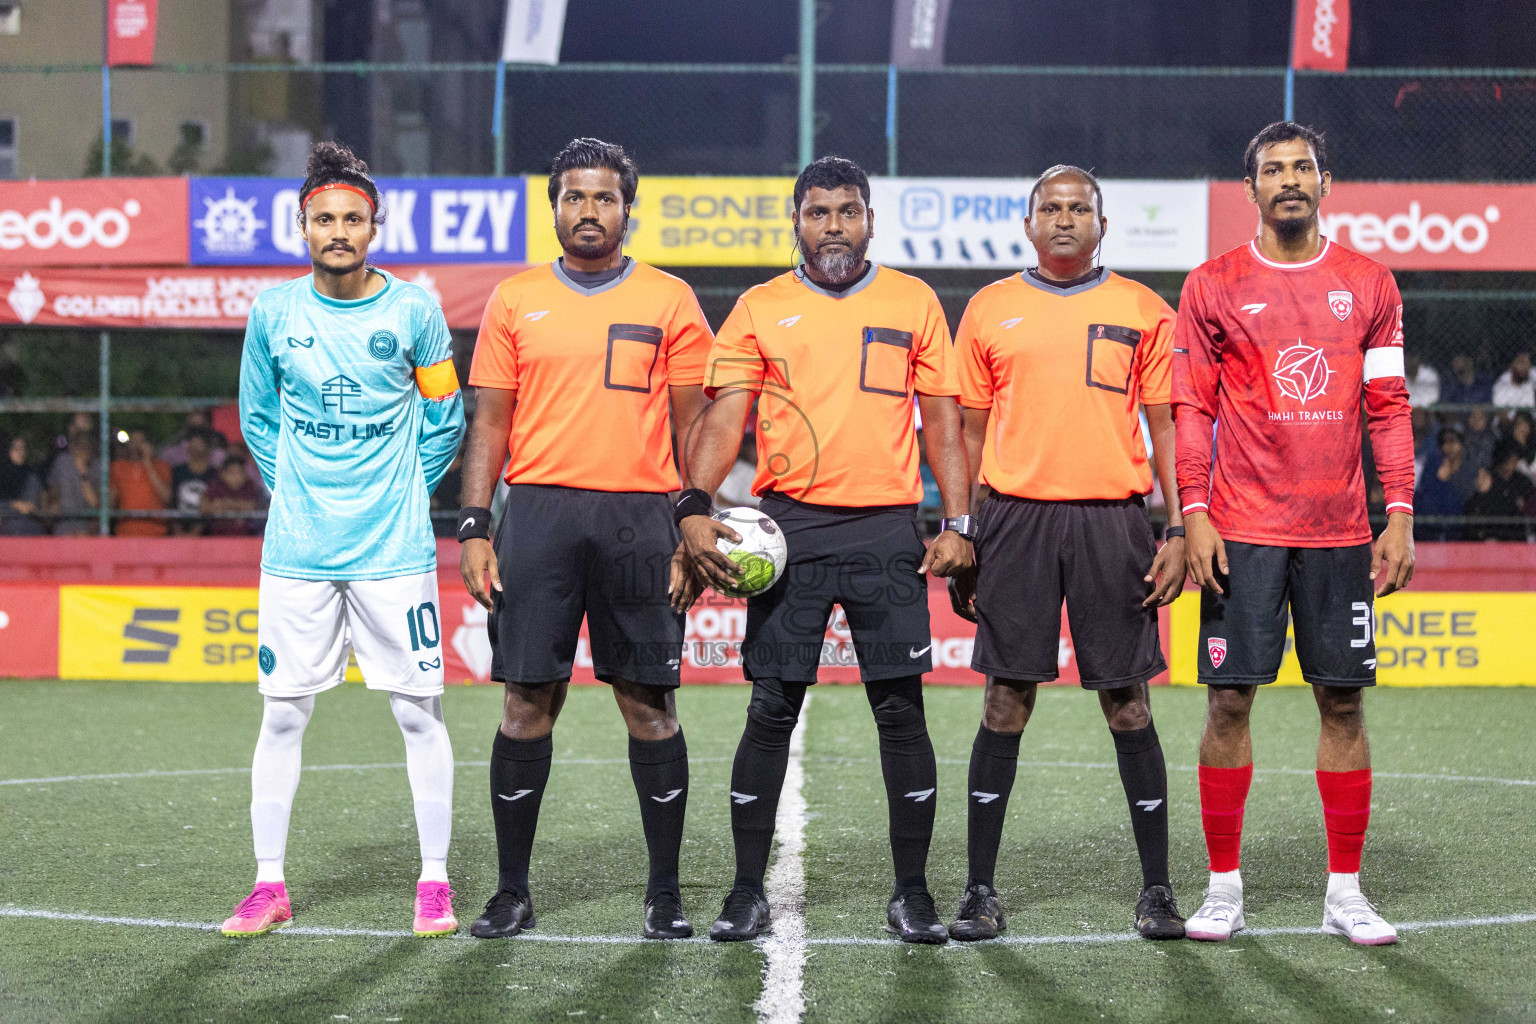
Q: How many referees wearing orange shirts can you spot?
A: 3